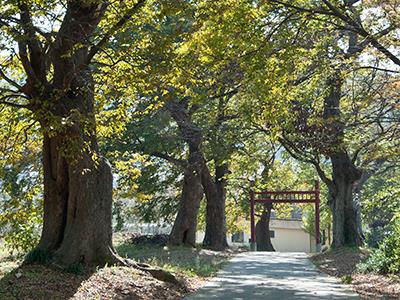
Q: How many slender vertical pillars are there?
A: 2